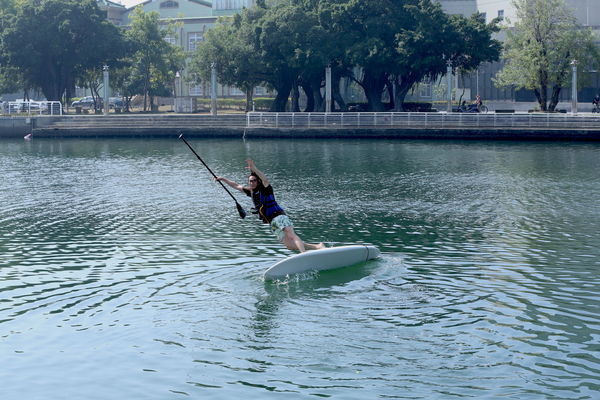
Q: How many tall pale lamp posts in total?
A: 5